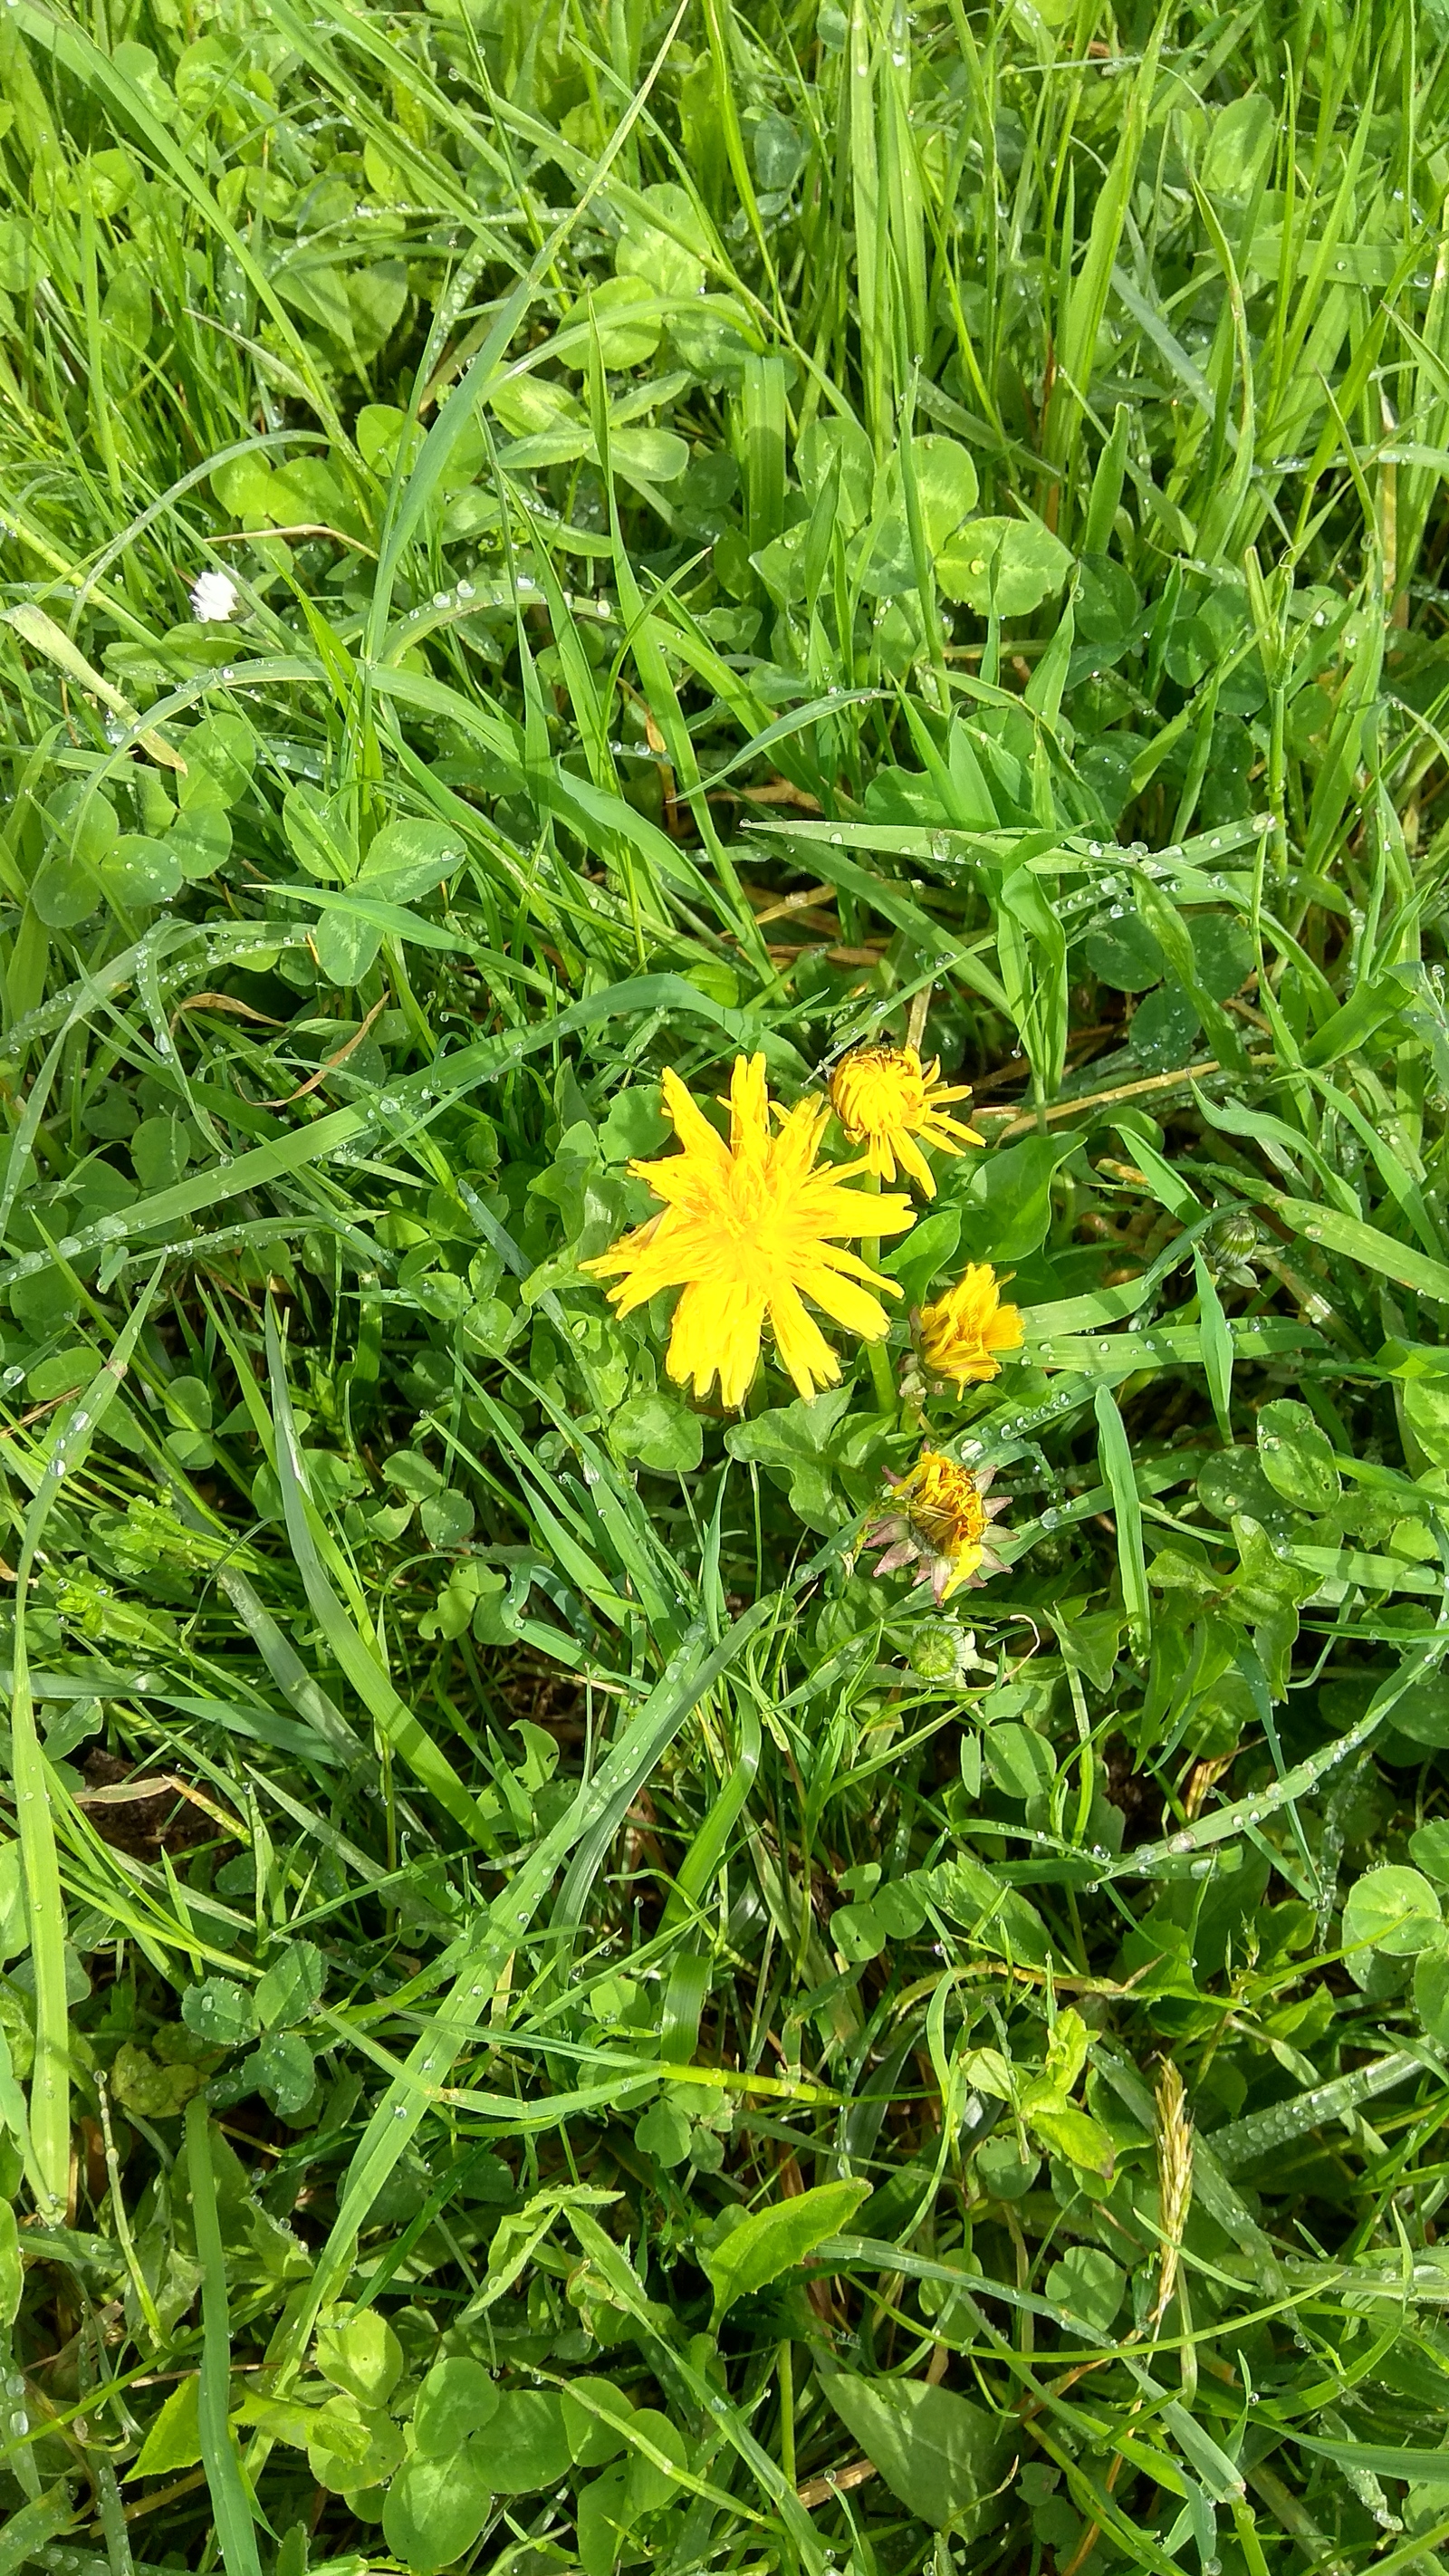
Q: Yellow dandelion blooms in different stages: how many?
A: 4